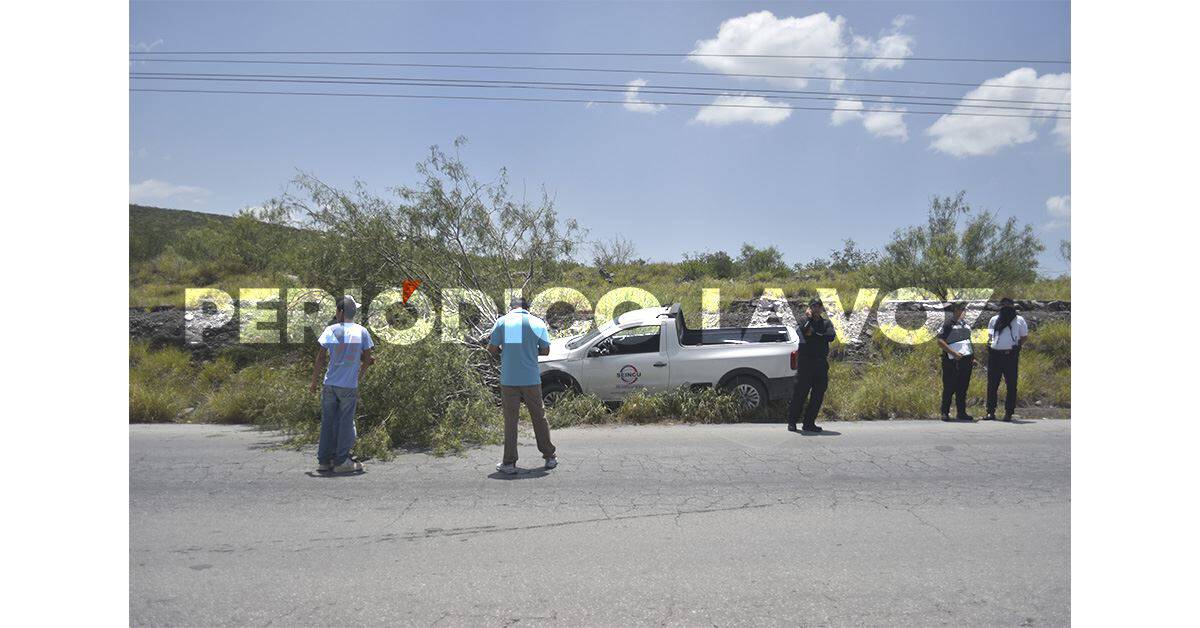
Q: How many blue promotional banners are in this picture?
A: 0